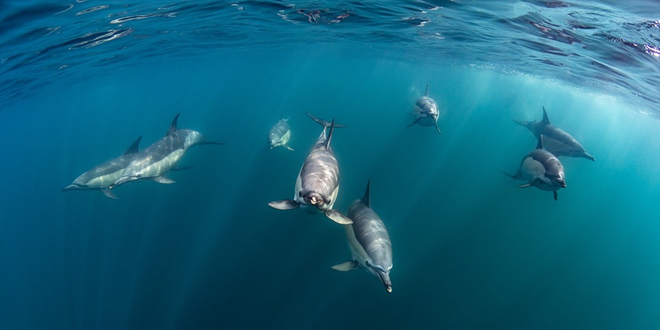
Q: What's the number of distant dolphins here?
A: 2